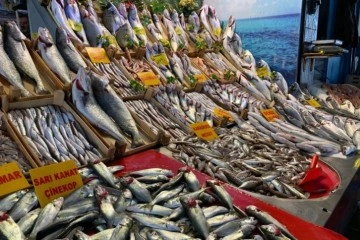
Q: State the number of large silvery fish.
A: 6